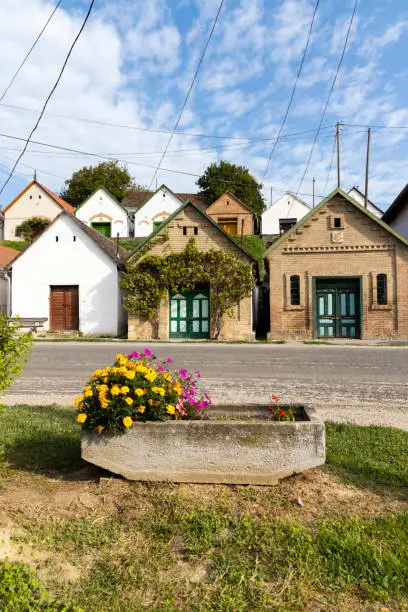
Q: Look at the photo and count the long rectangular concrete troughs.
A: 1